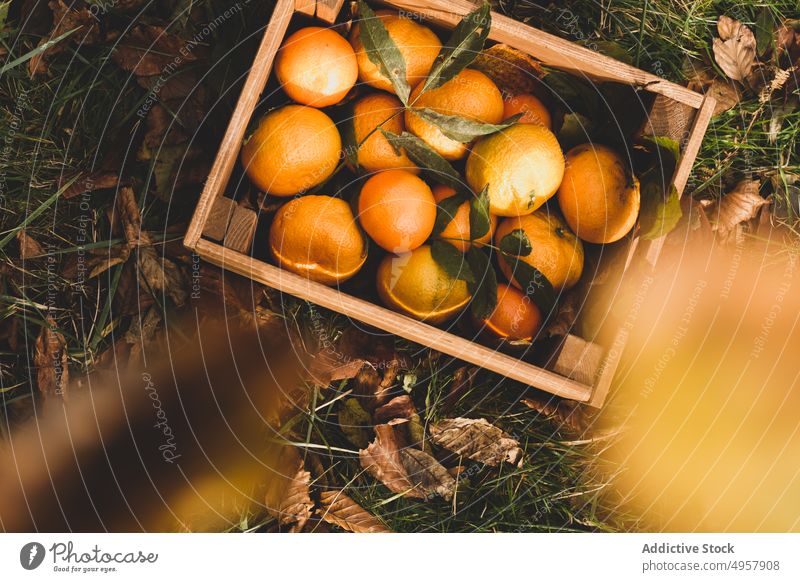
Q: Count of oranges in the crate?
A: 14